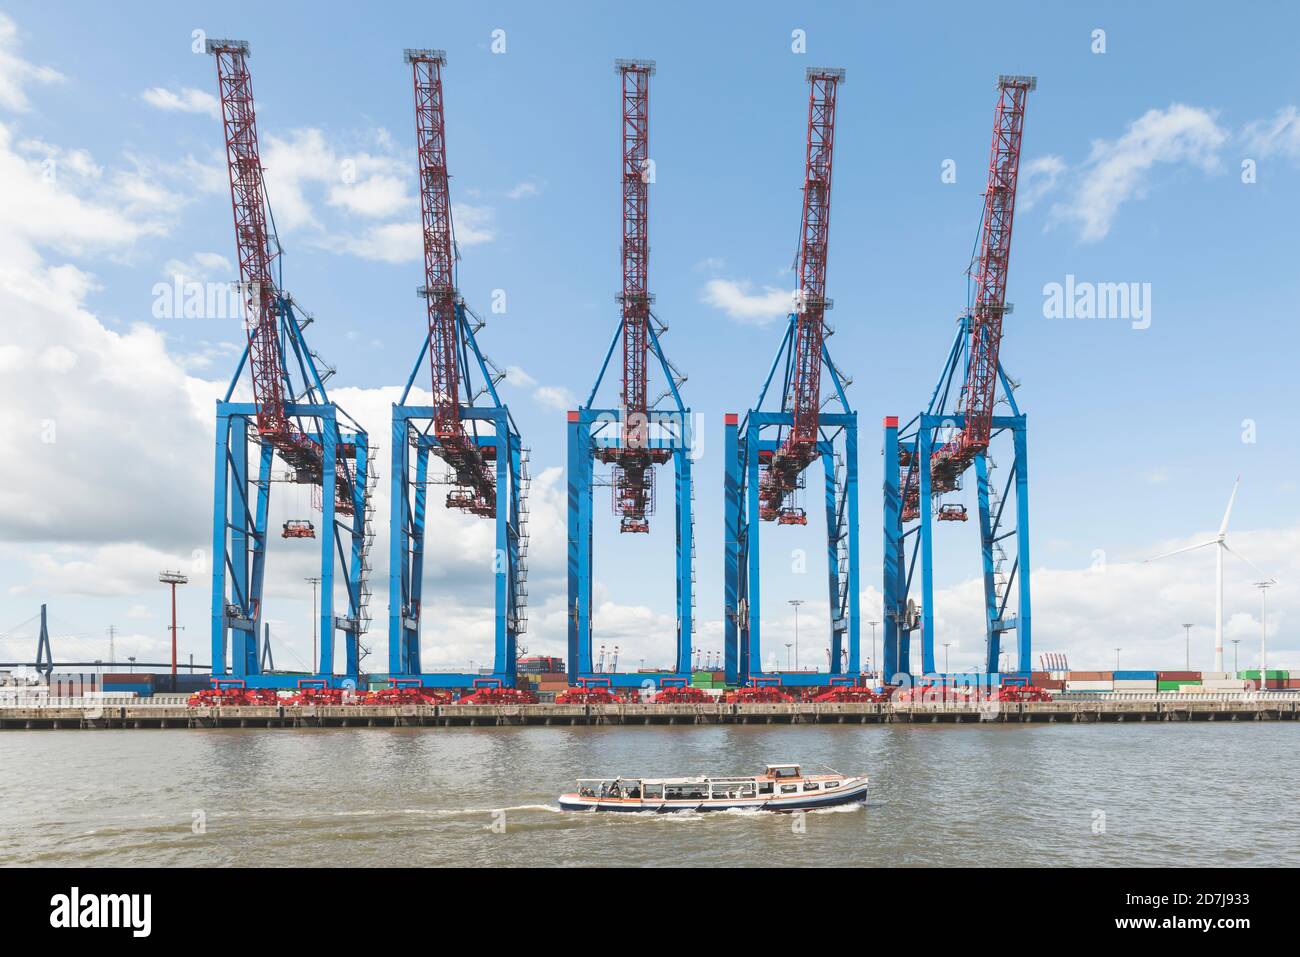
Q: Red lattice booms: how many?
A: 5